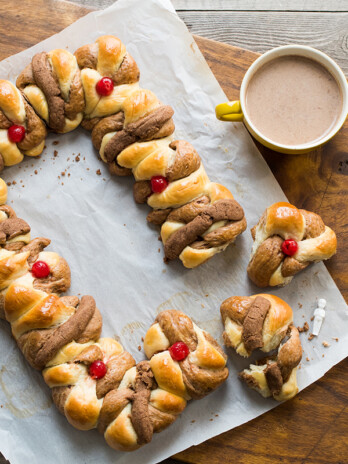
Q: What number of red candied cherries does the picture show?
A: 7